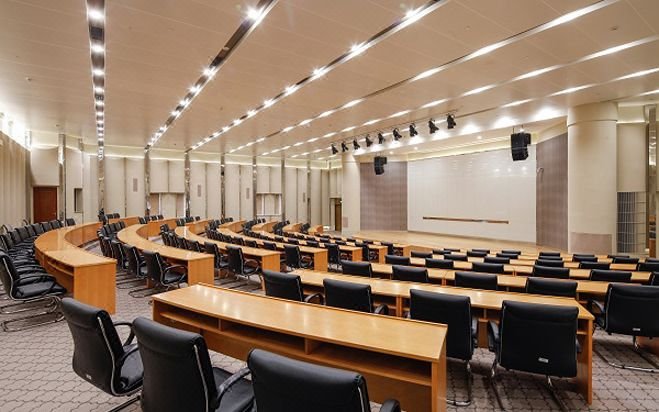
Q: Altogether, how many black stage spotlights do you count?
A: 9